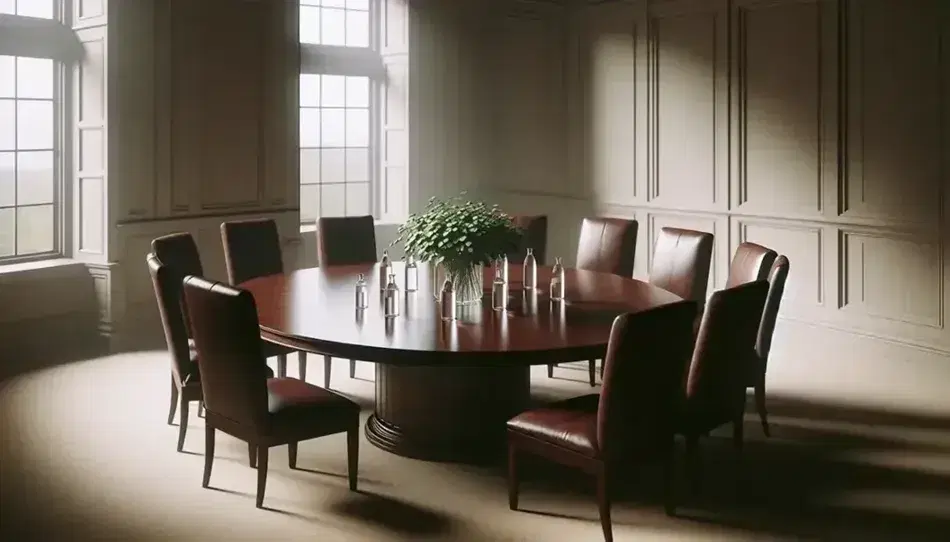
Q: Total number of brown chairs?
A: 12